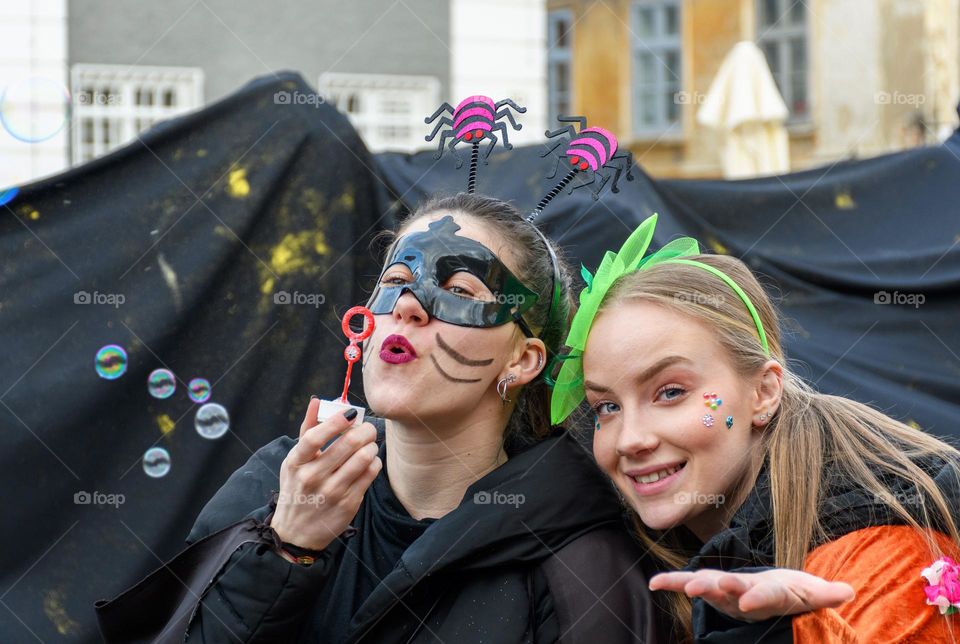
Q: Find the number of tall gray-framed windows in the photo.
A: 3